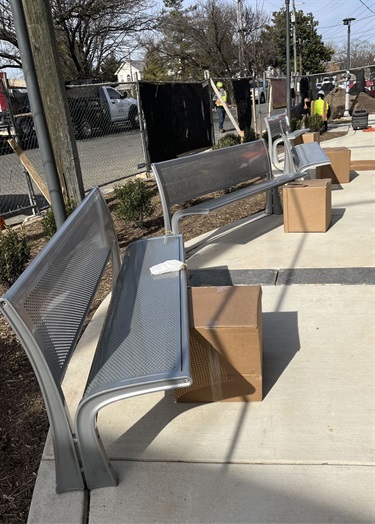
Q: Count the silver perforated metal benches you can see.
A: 4